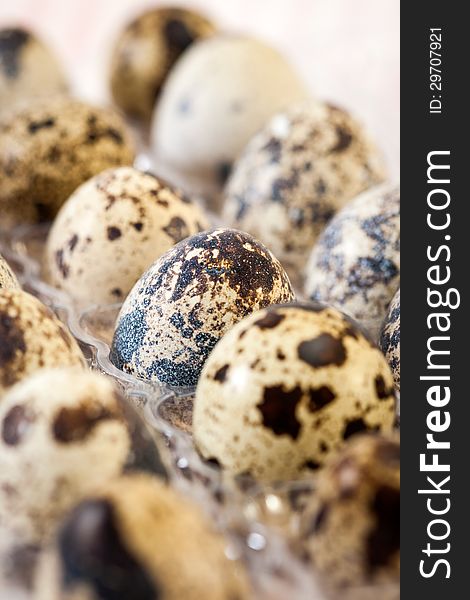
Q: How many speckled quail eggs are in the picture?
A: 15